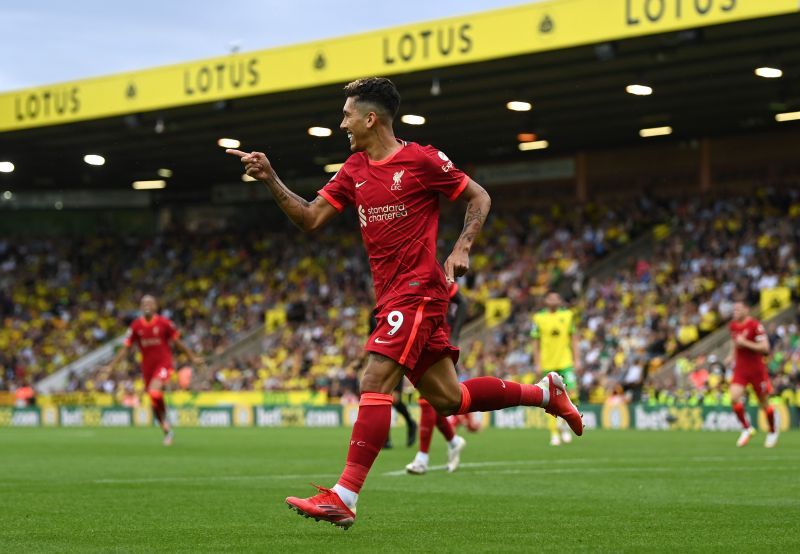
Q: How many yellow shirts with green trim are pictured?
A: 1